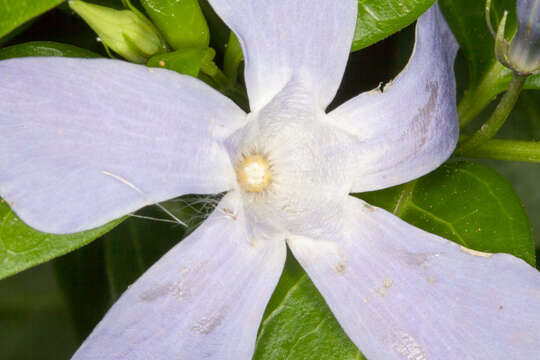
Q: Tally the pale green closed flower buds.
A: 1